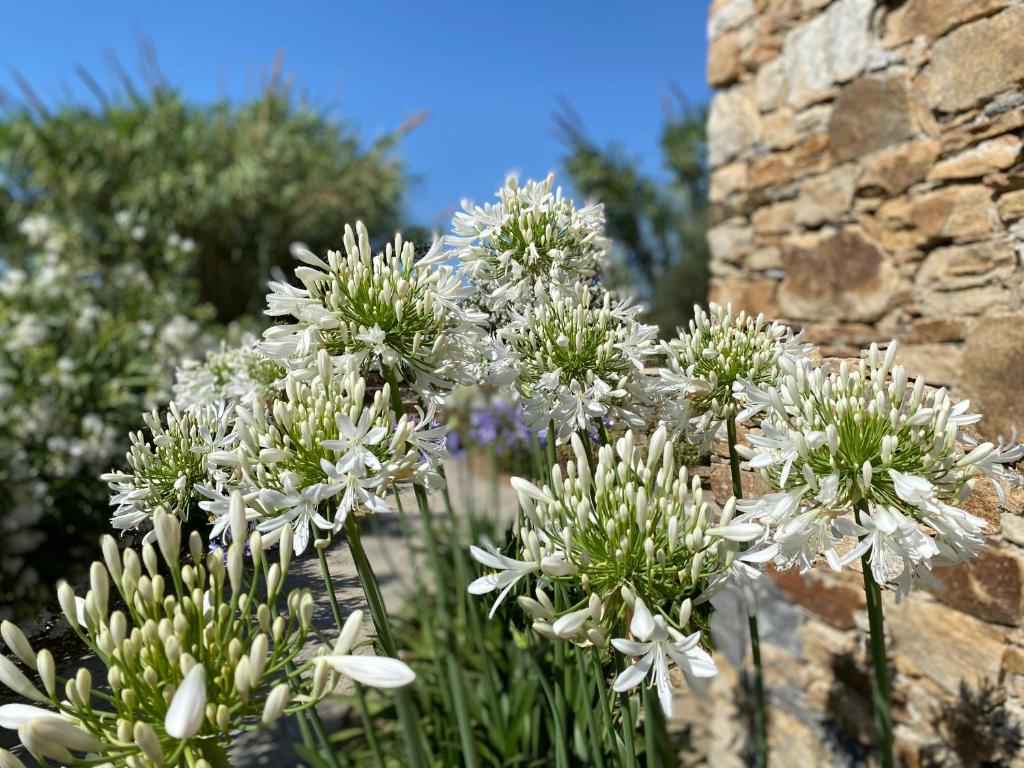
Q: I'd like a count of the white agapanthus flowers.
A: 10